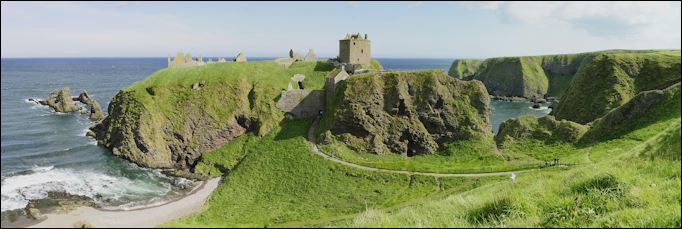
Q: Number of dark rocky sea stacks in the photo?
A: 2